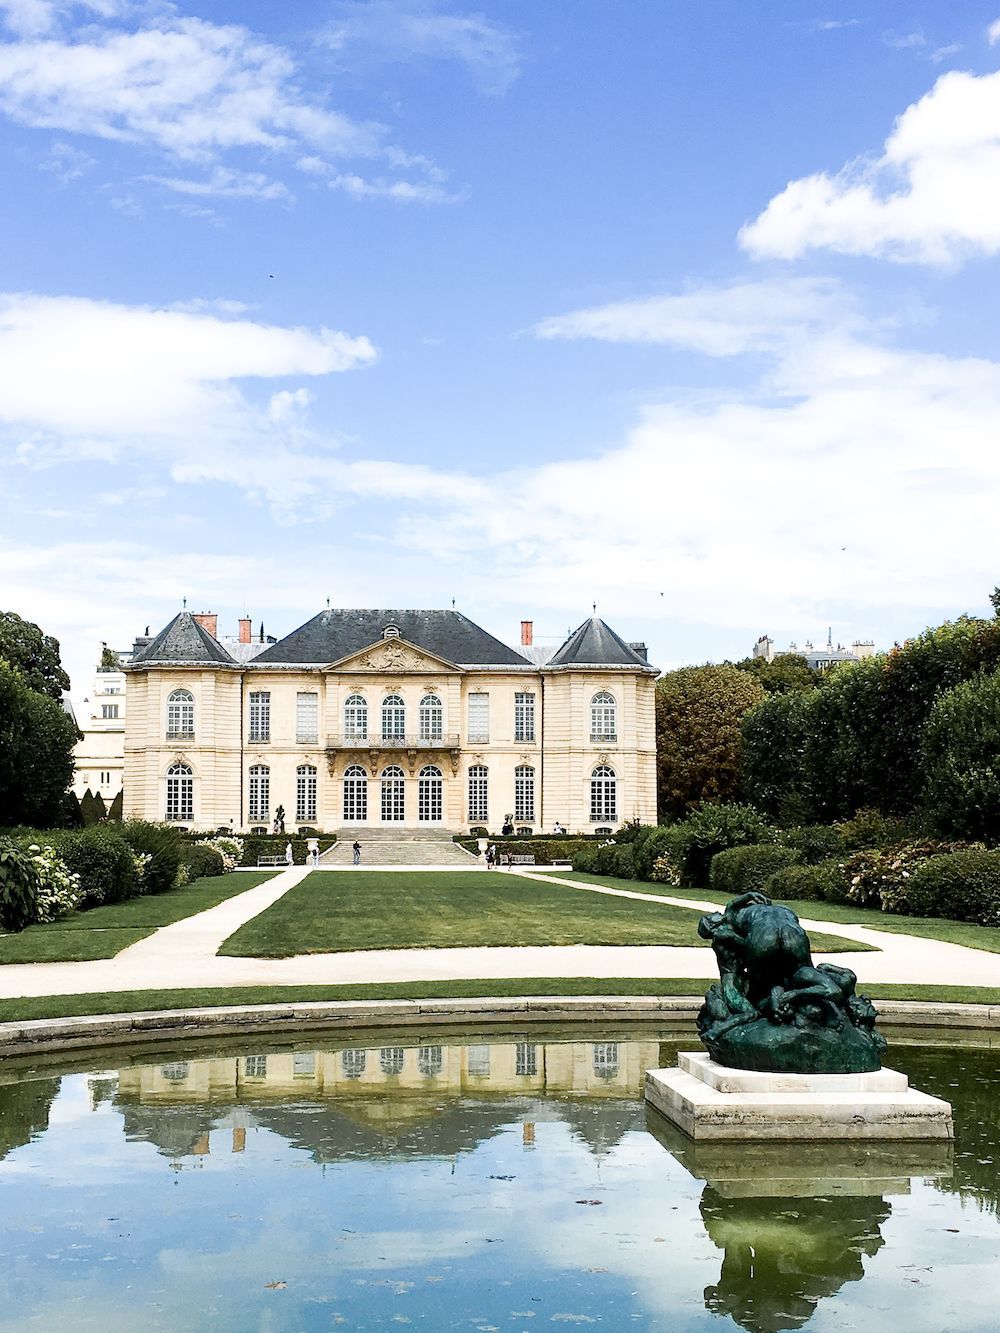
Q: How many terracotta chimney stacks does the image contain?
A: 3